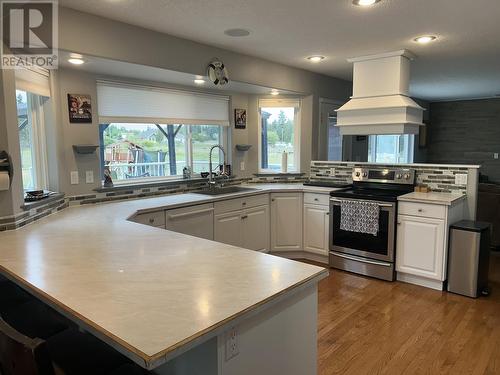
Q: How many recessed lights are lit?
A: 6